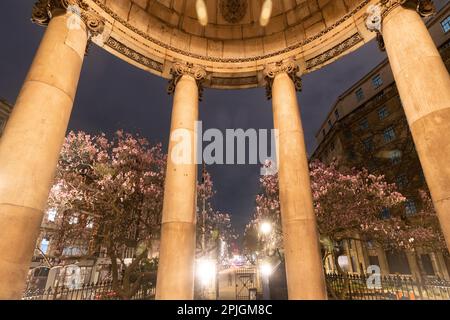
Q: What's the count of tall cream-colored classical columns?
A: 4